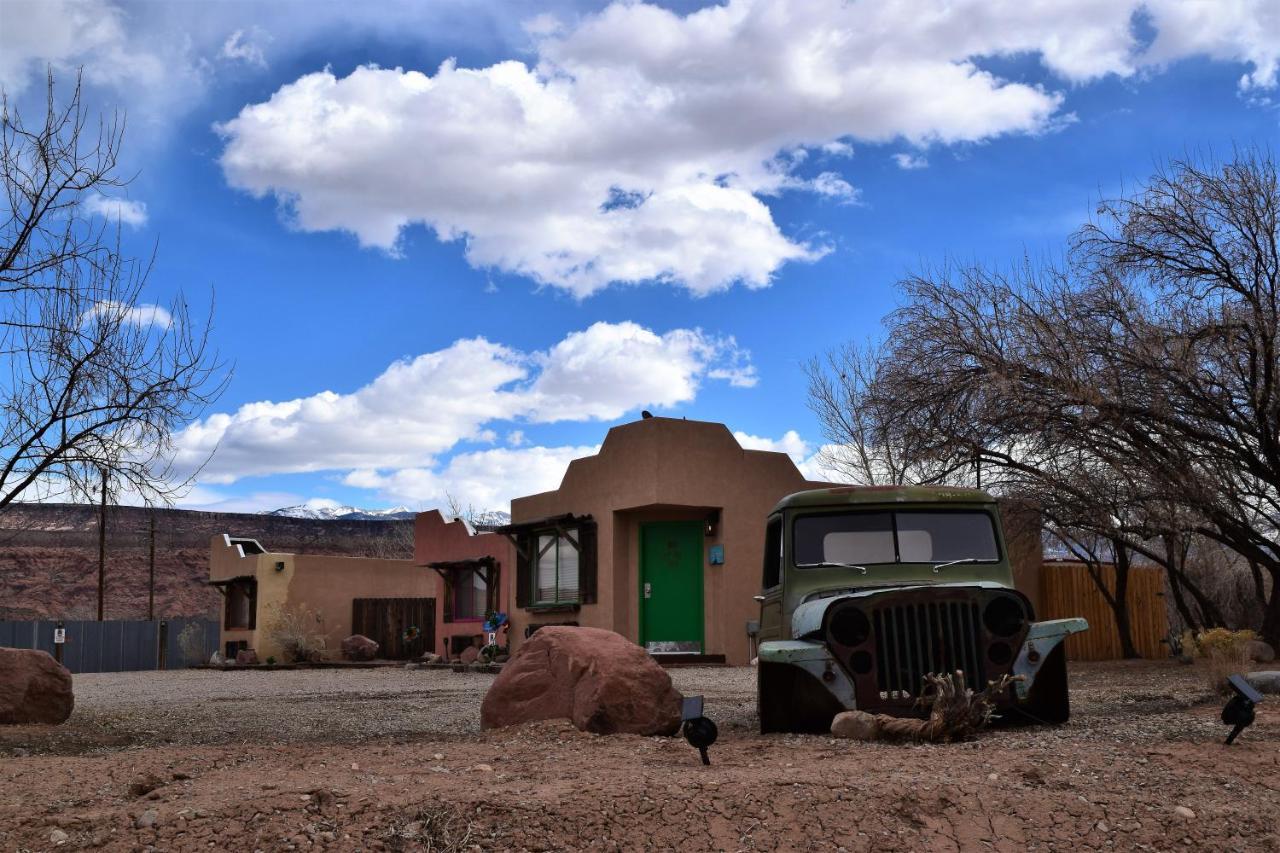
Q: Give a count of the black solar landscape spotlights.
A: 2